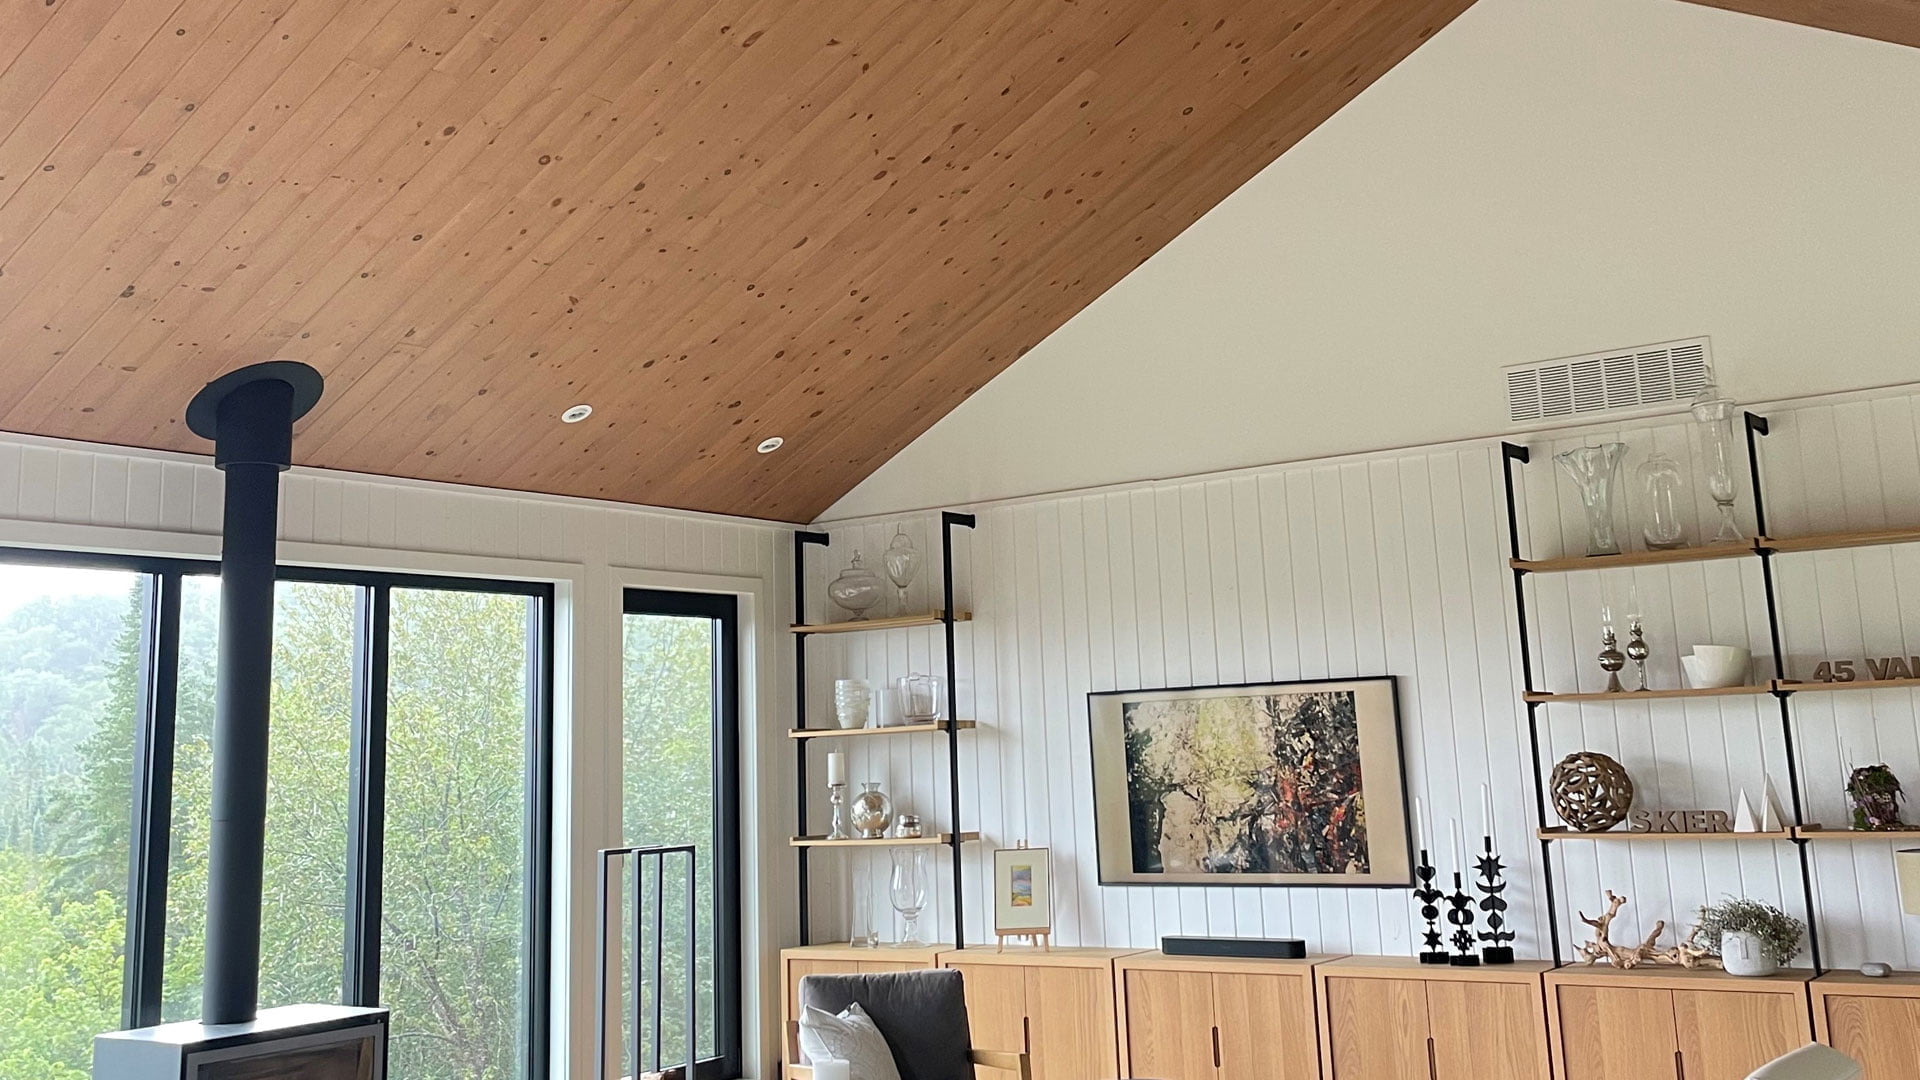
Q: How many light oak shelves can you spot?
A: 9